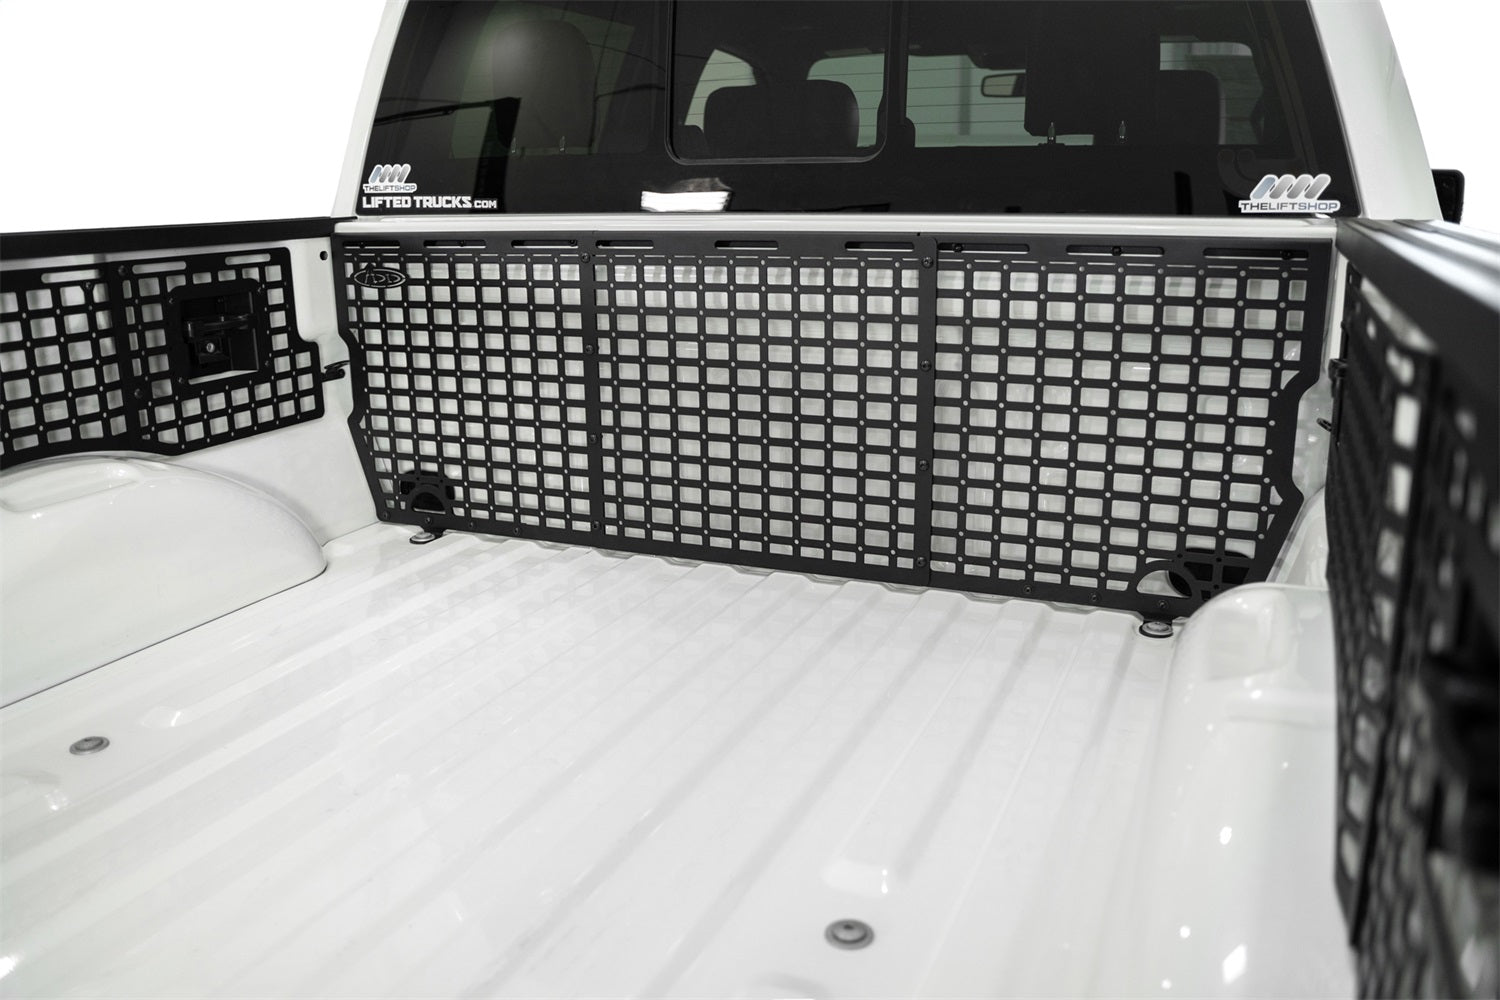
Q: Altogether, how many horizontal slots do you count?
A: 12